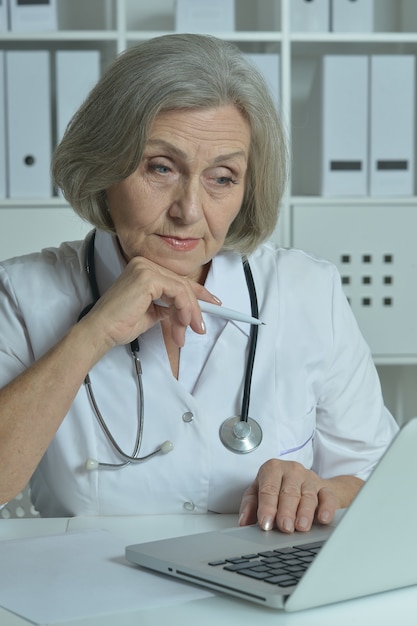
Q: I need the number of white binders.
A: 11